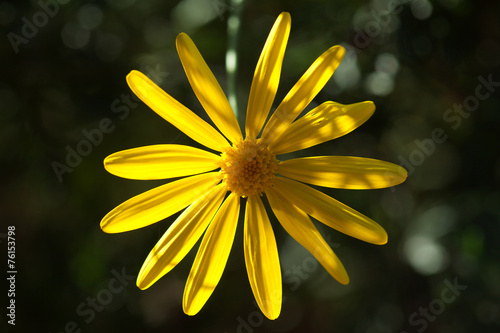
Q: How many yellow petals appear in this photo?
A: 13